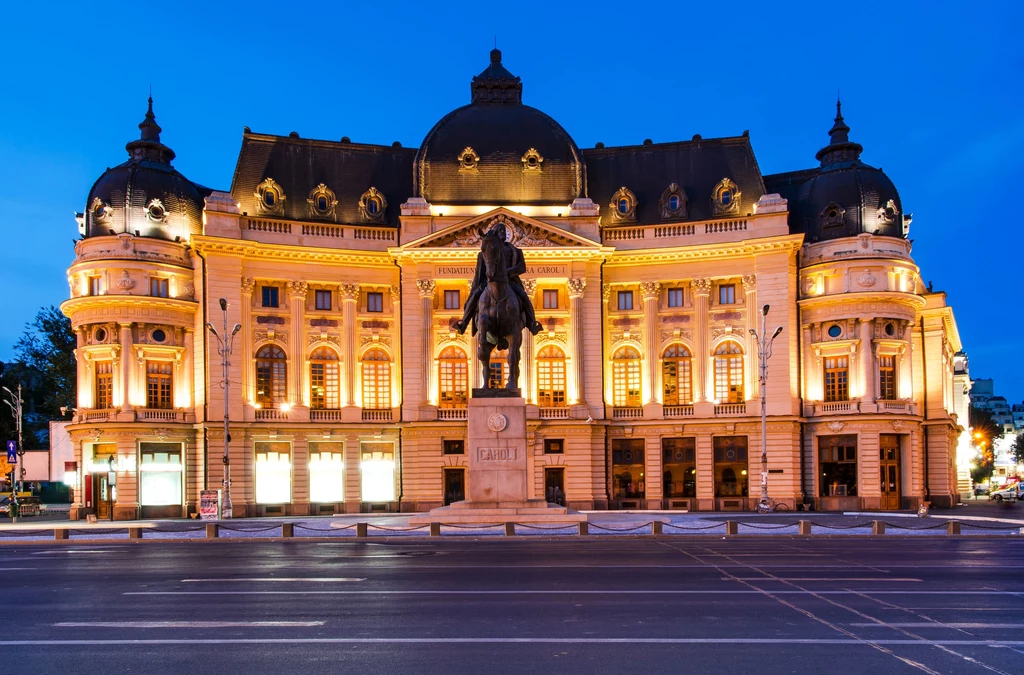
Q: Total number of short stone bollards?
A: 13